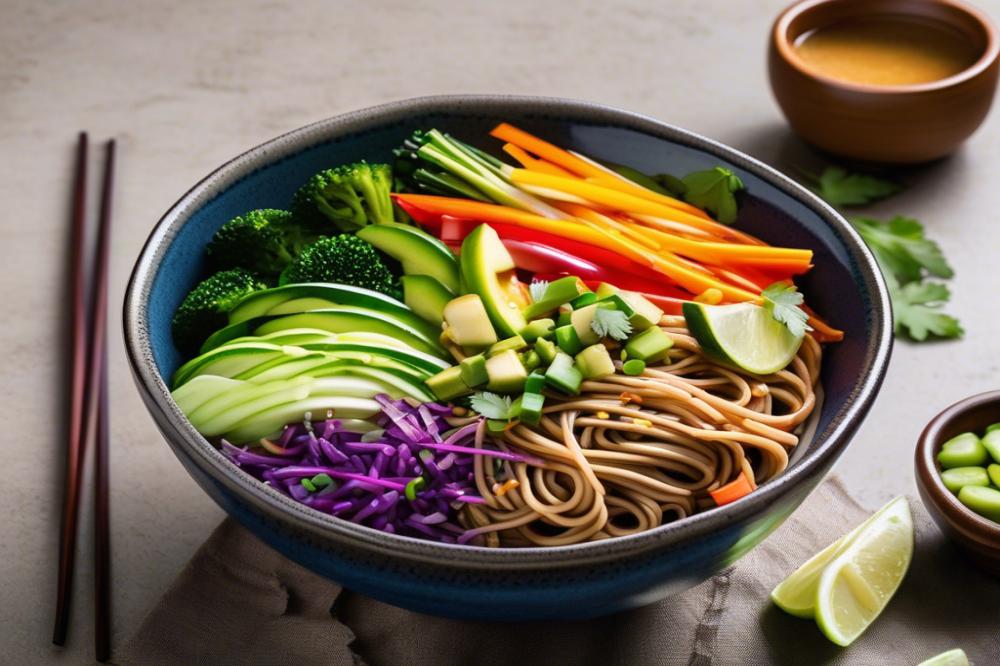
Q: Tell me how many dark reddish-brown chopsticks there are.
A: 2